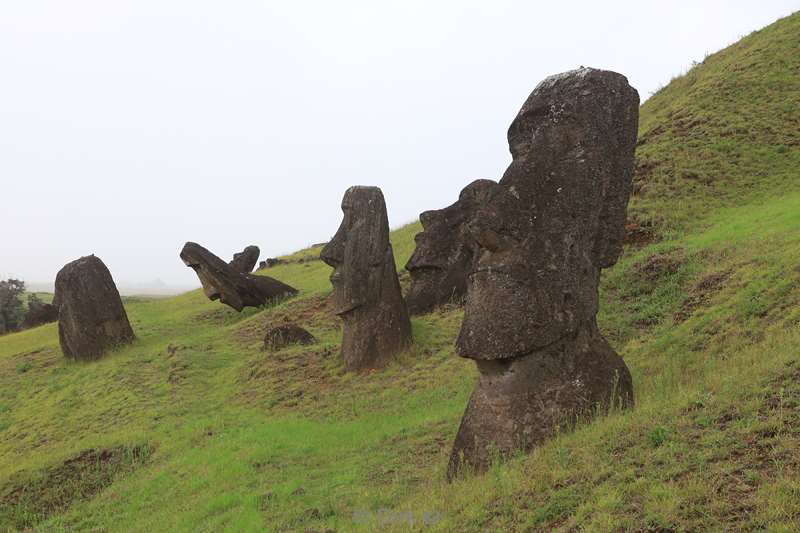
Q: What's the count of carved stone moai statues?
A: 6